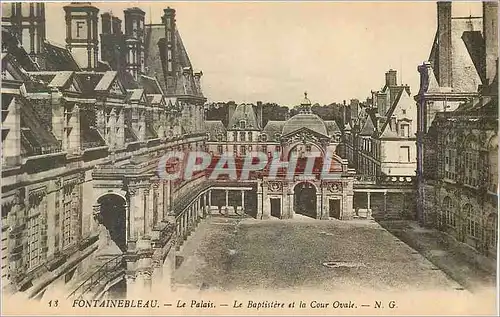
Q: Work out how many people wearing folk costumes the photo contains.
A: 0